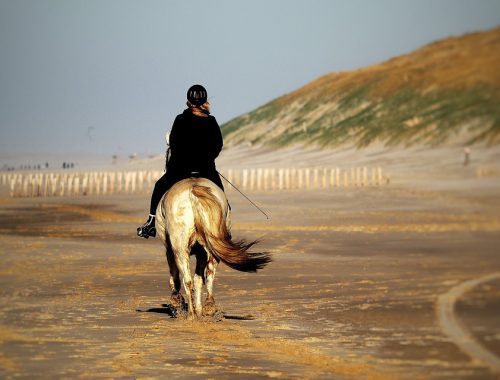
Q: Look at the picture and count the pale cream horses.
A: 1